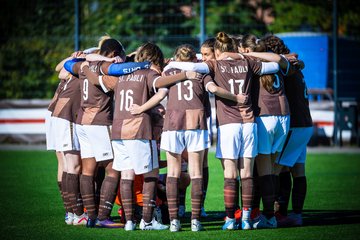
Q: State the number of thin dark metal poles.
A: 3